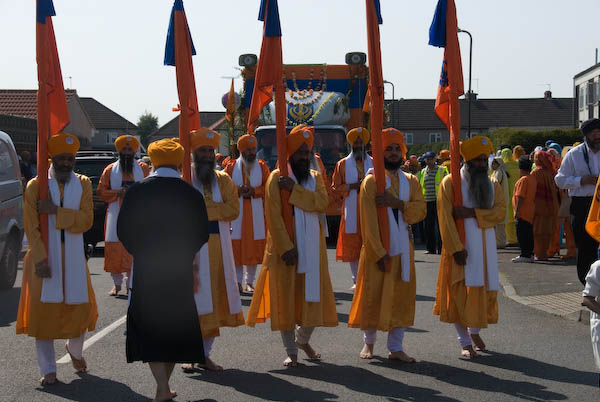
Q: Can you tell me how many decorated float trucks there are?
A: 1